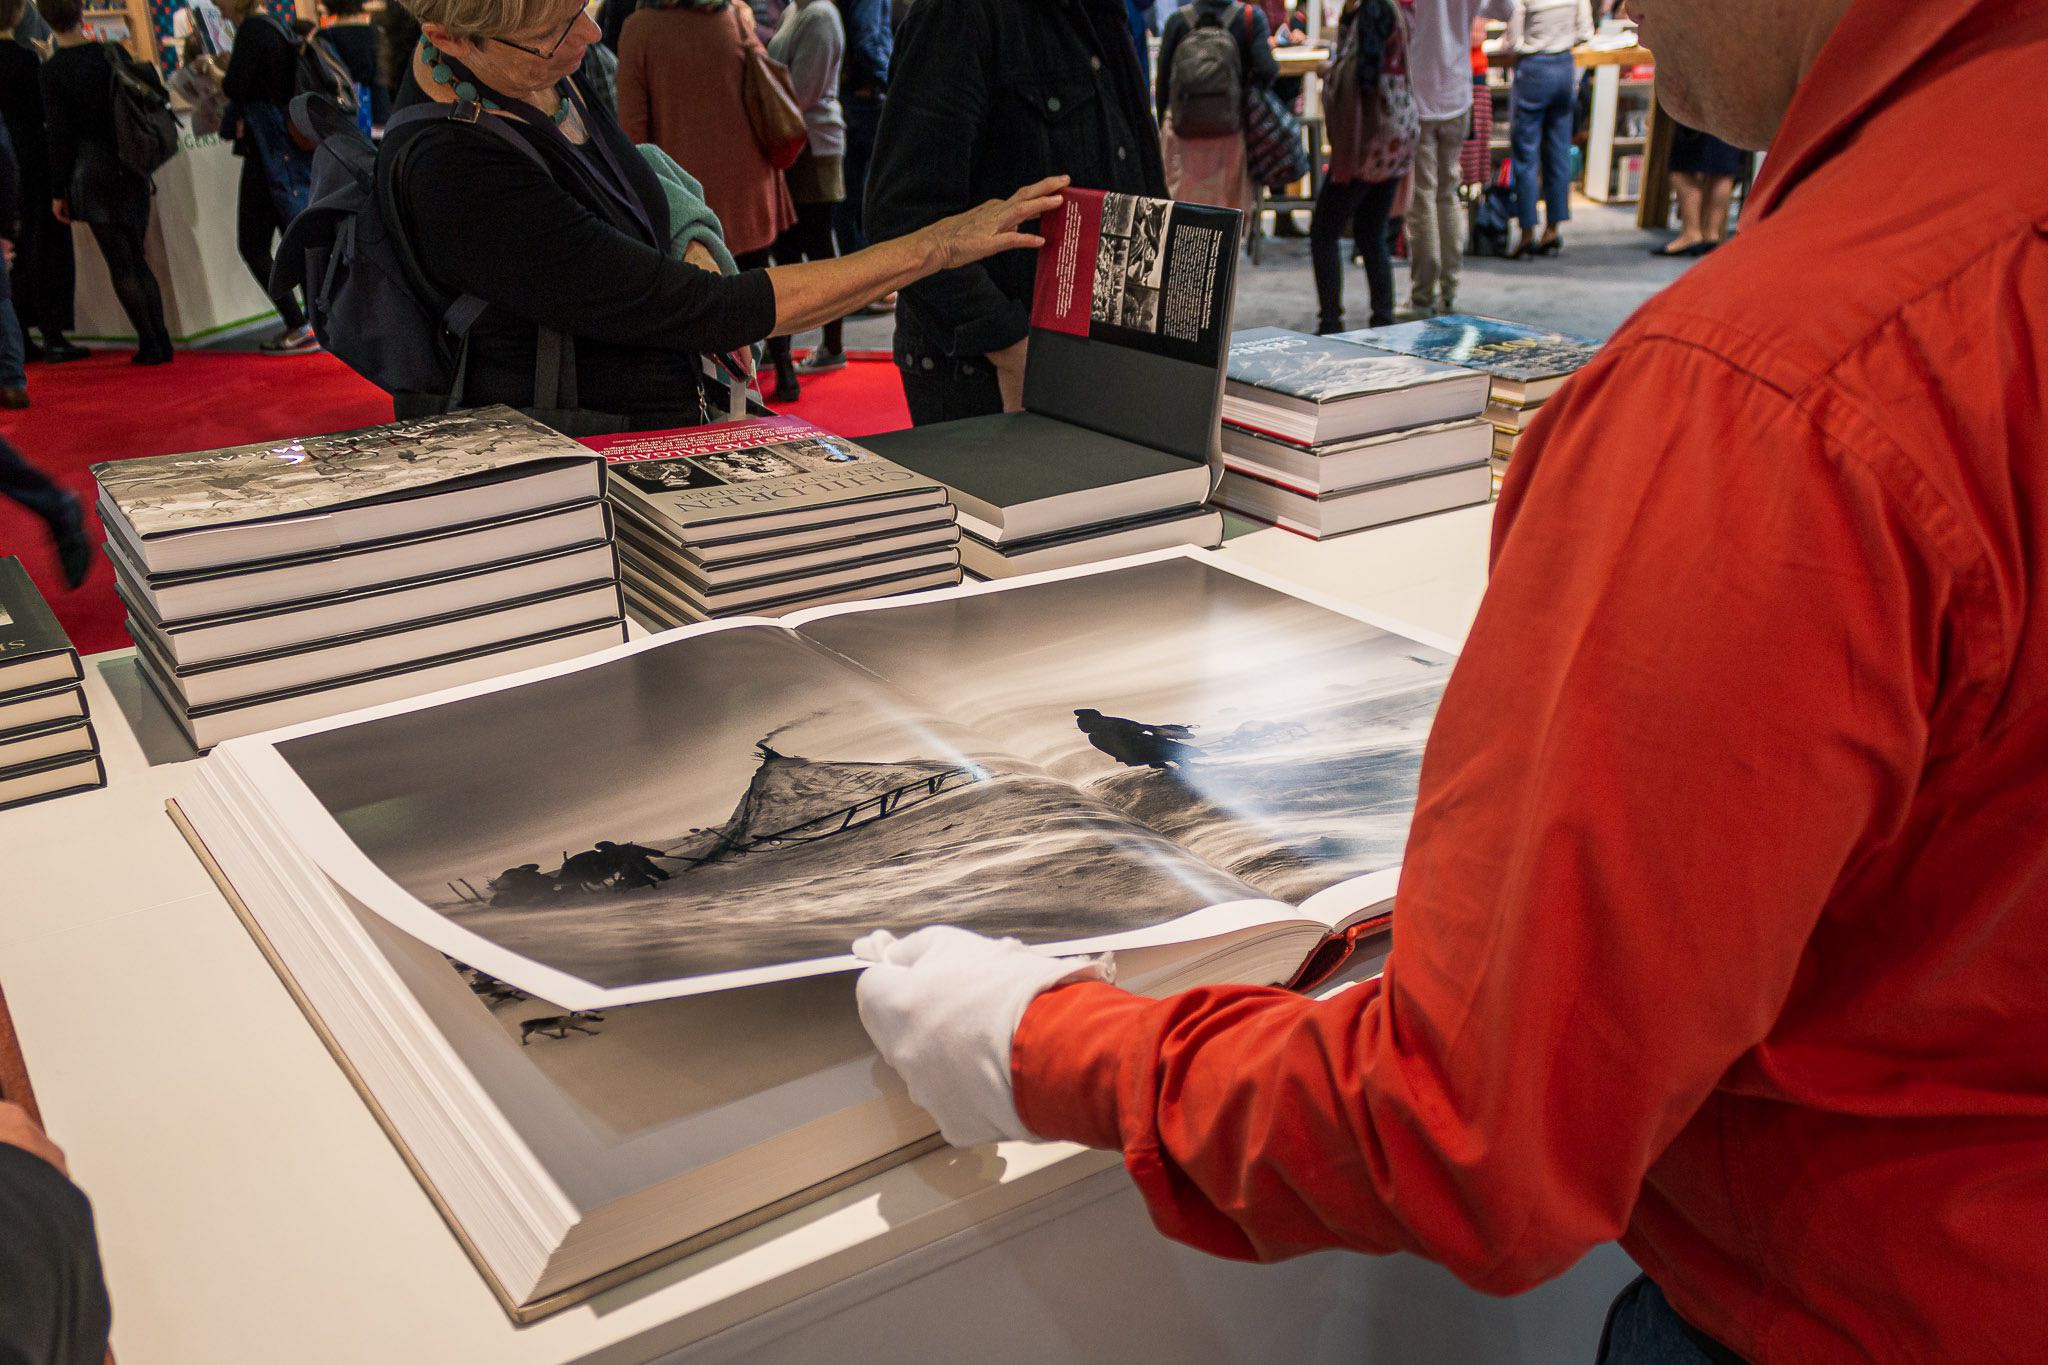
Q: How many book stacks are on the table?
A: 6